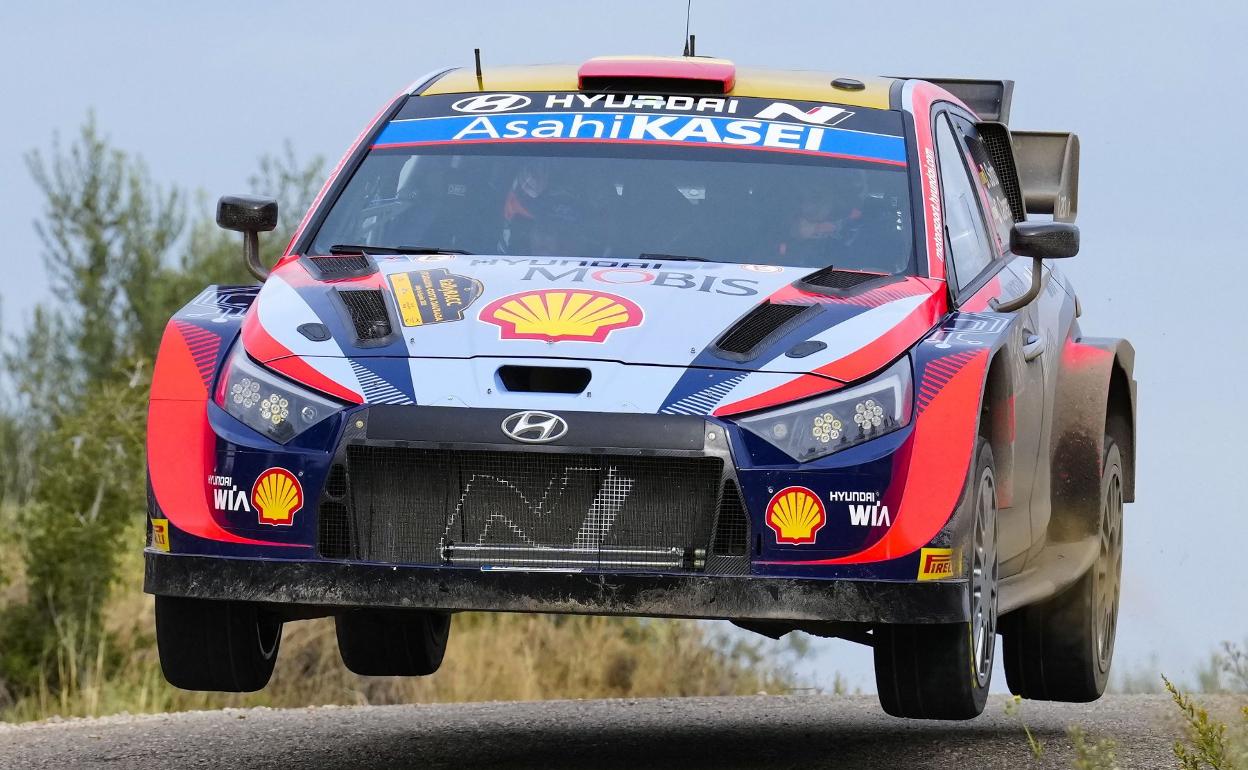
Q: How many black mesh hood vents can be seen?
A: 4